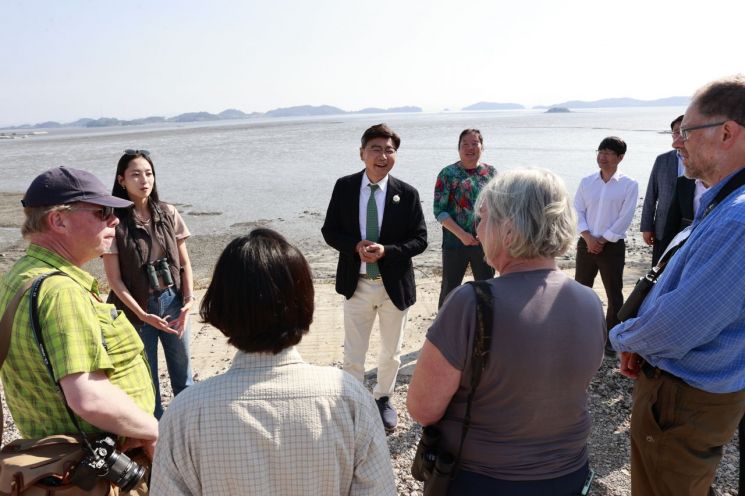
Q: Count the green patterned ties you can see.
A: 1